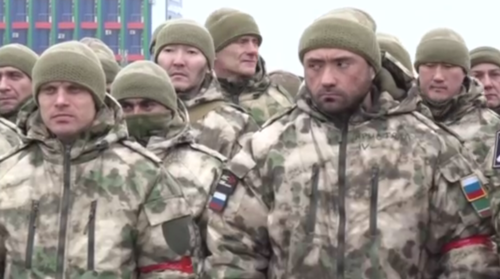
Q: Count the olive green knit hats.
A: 11